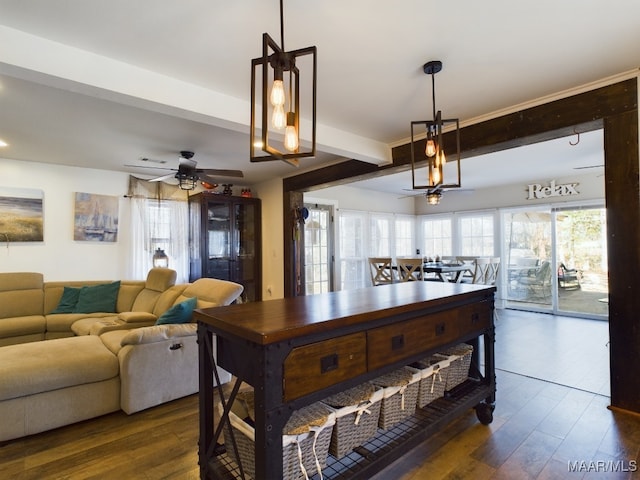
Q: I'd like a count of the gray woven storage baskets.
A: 5